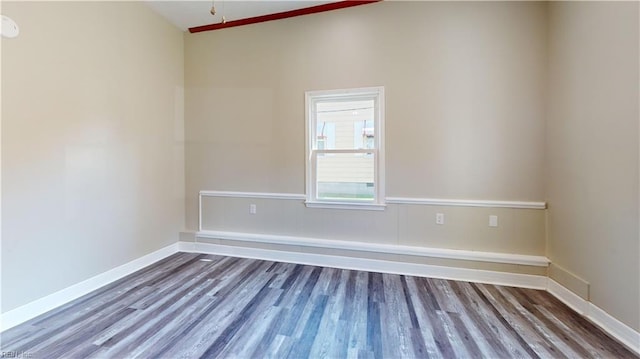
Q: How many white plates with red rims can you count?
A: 0